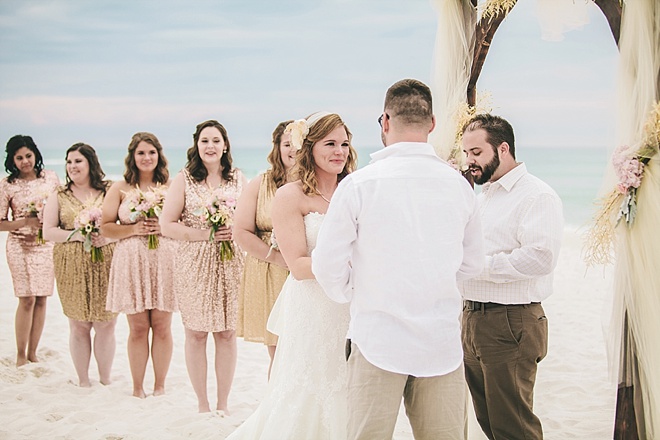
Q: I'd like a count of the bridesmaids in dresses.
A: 5